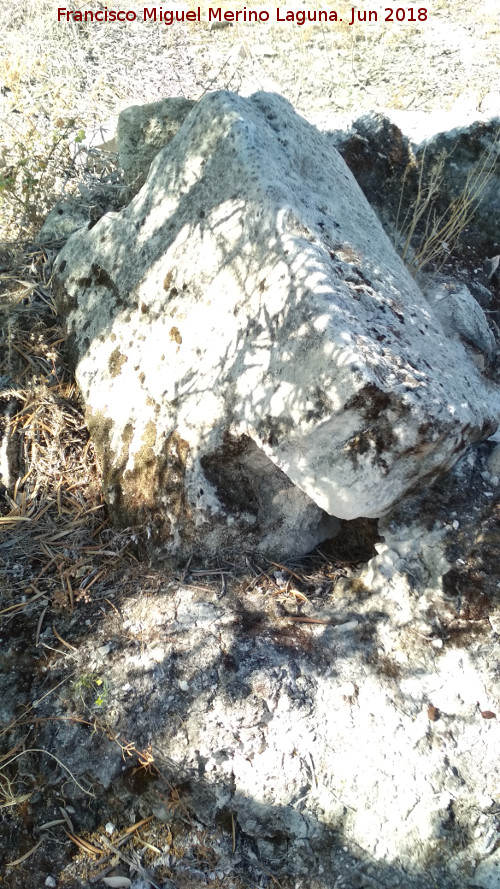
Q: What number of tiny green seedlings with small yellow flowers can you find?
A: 1